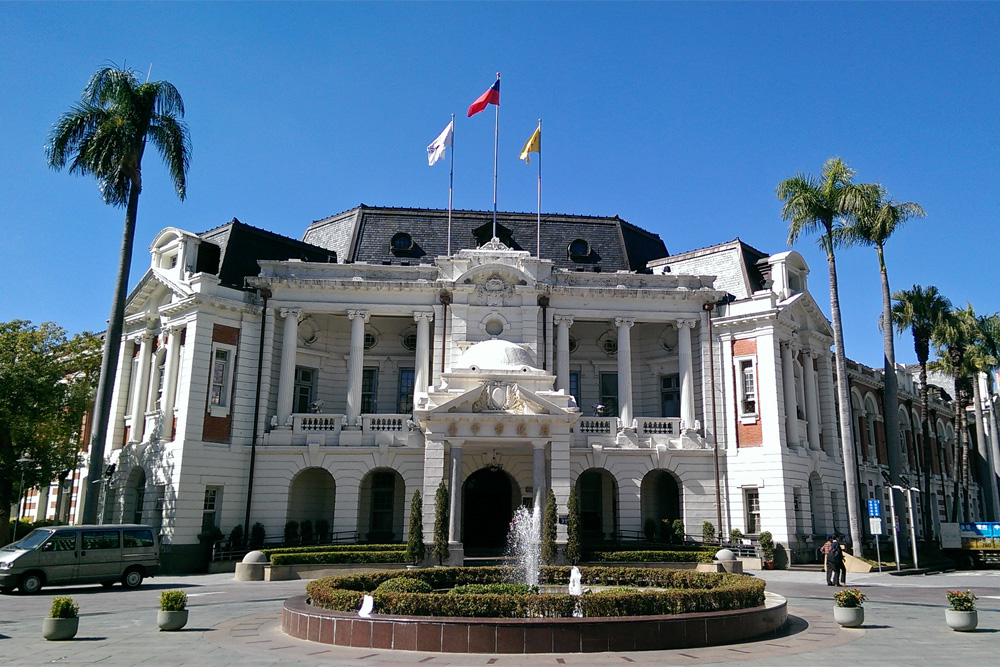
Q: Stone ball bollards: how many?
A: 2